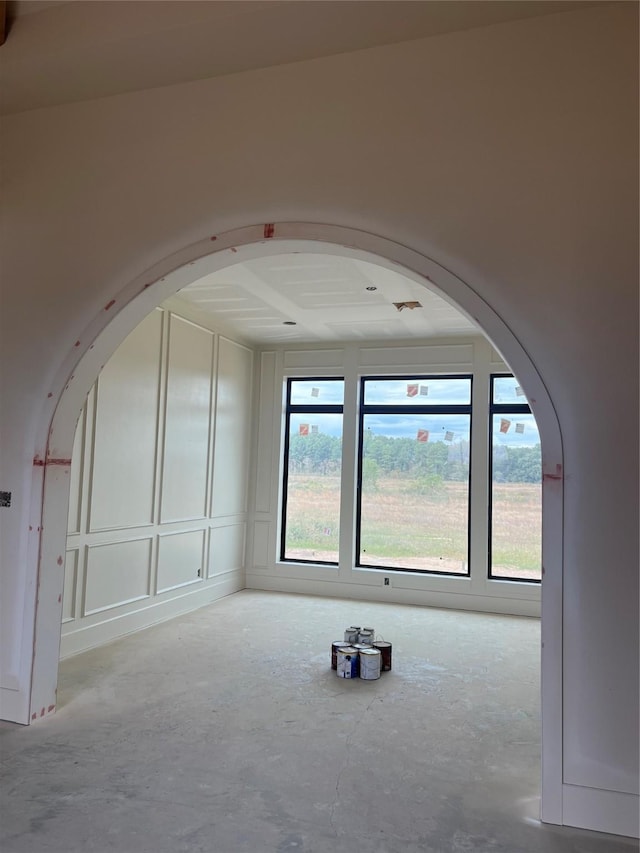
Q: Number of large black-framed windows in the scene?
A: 3